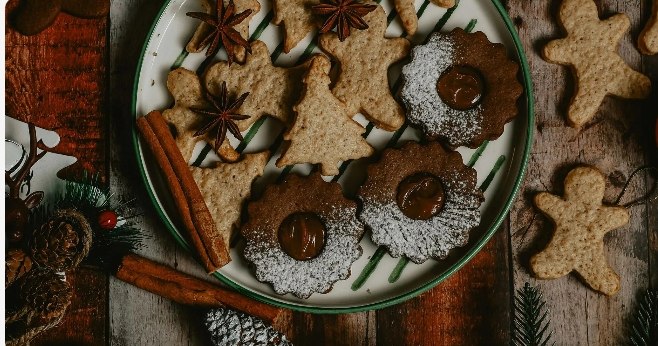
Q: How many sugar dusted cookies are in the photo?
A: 3